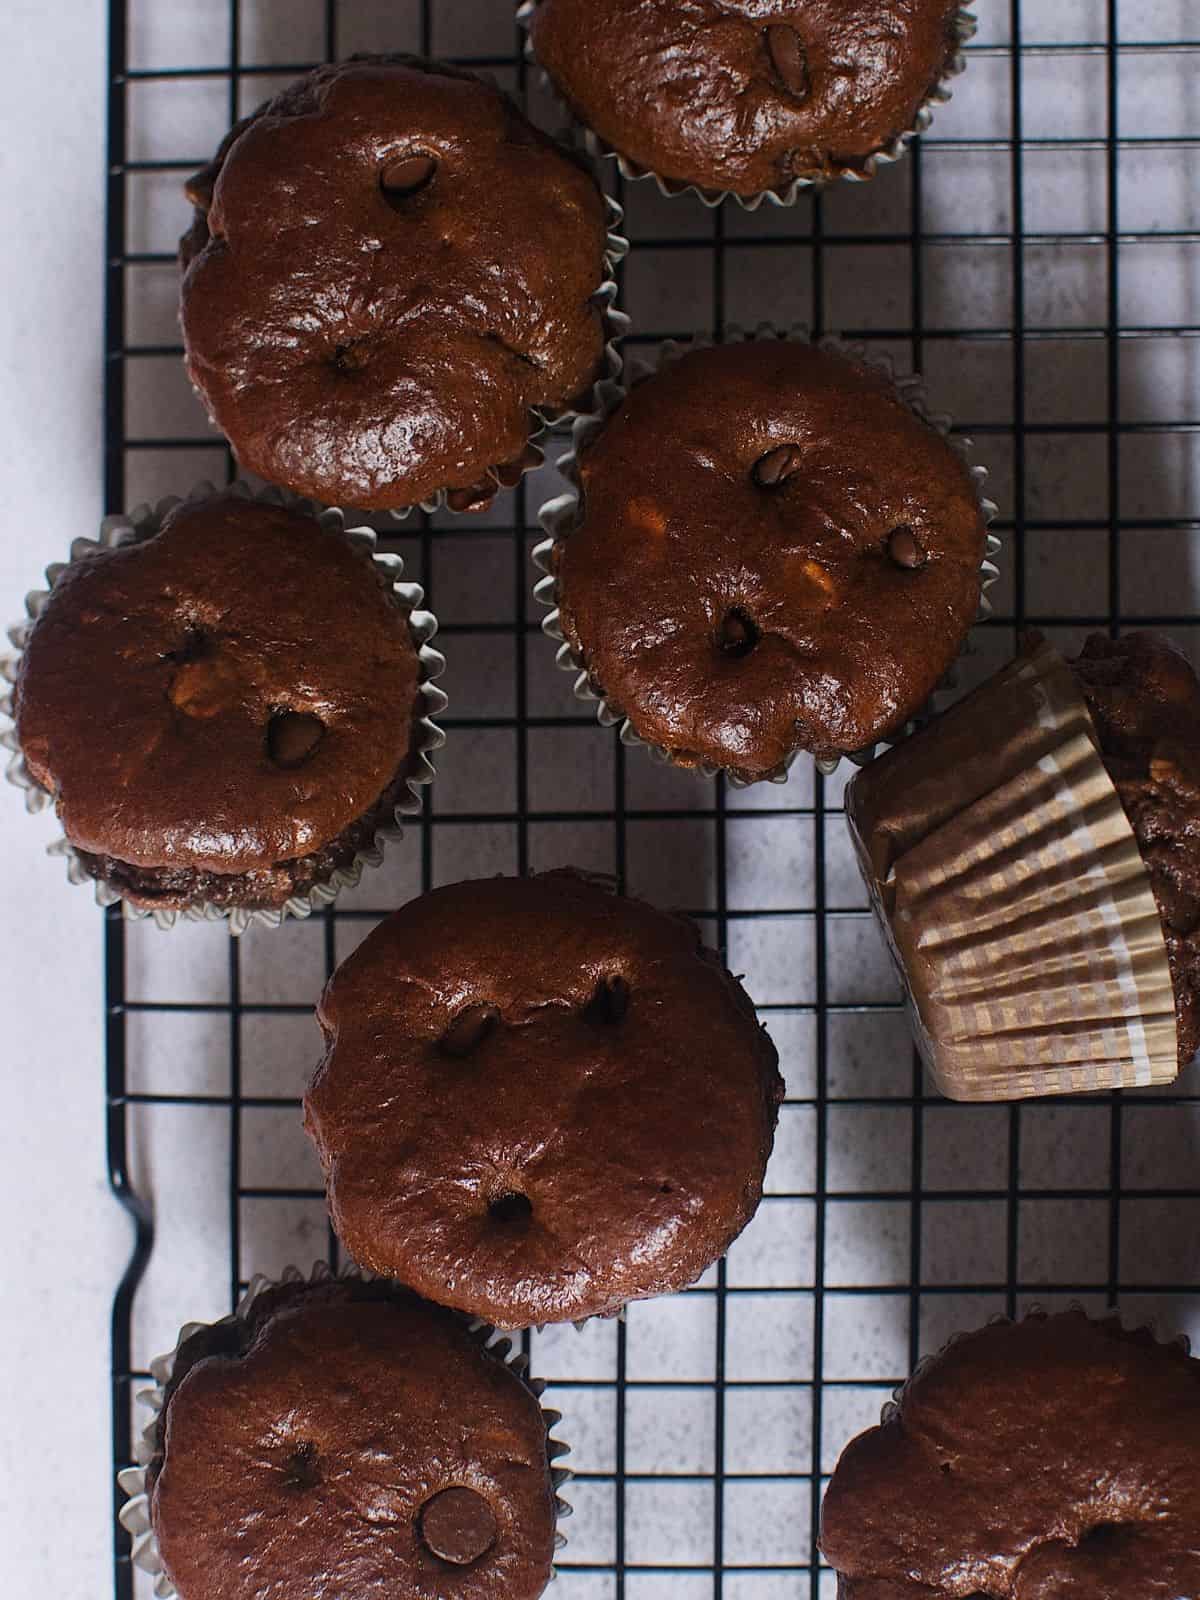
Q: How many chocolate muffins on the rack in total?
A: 8